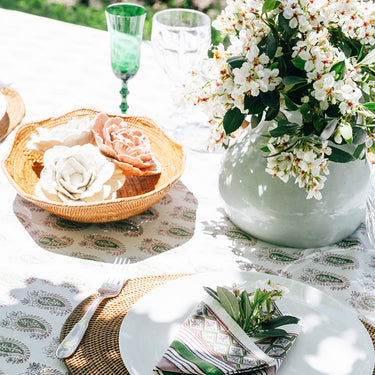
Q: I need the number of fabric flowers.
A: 3